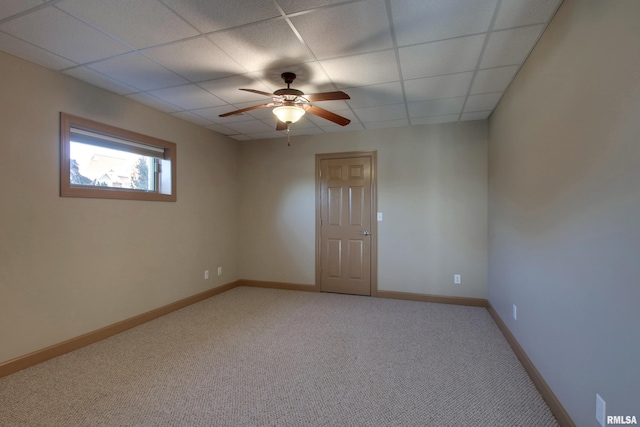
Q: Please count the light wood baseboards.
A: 4